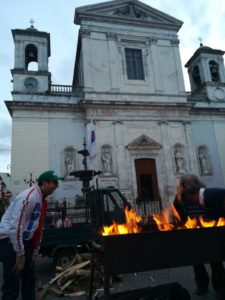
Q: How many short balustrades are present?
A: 2